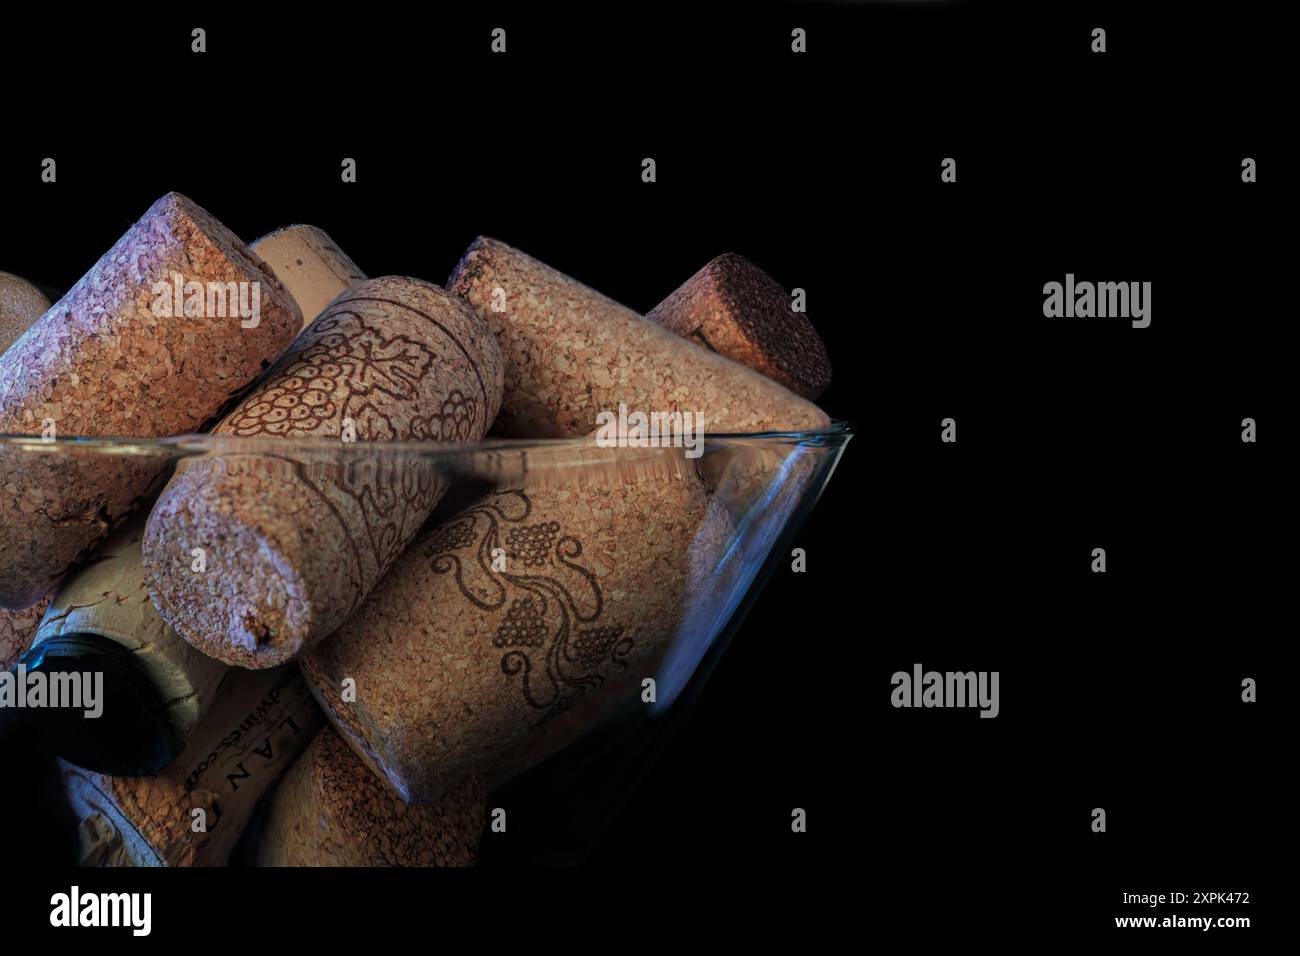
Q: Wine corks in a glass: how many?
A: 11